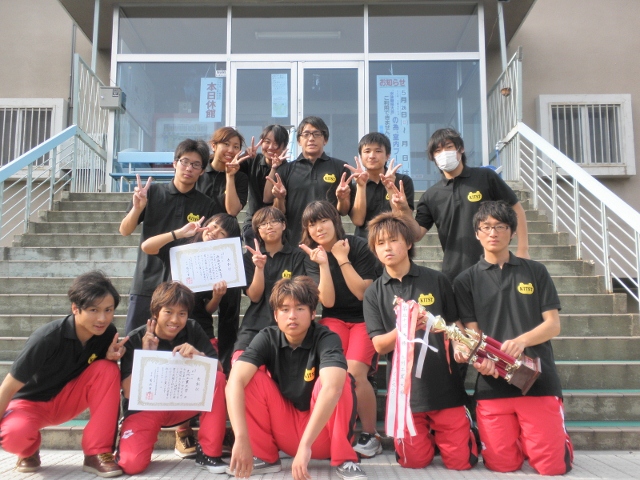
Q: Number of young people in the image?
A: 14